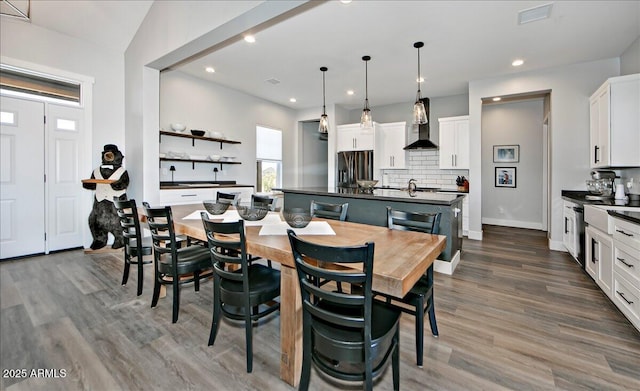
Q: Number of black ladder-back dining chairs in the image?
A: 8